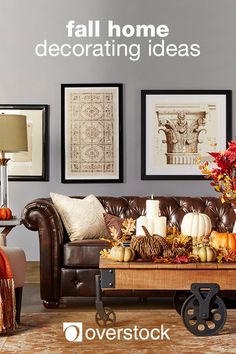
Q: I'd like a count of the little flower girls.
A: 0